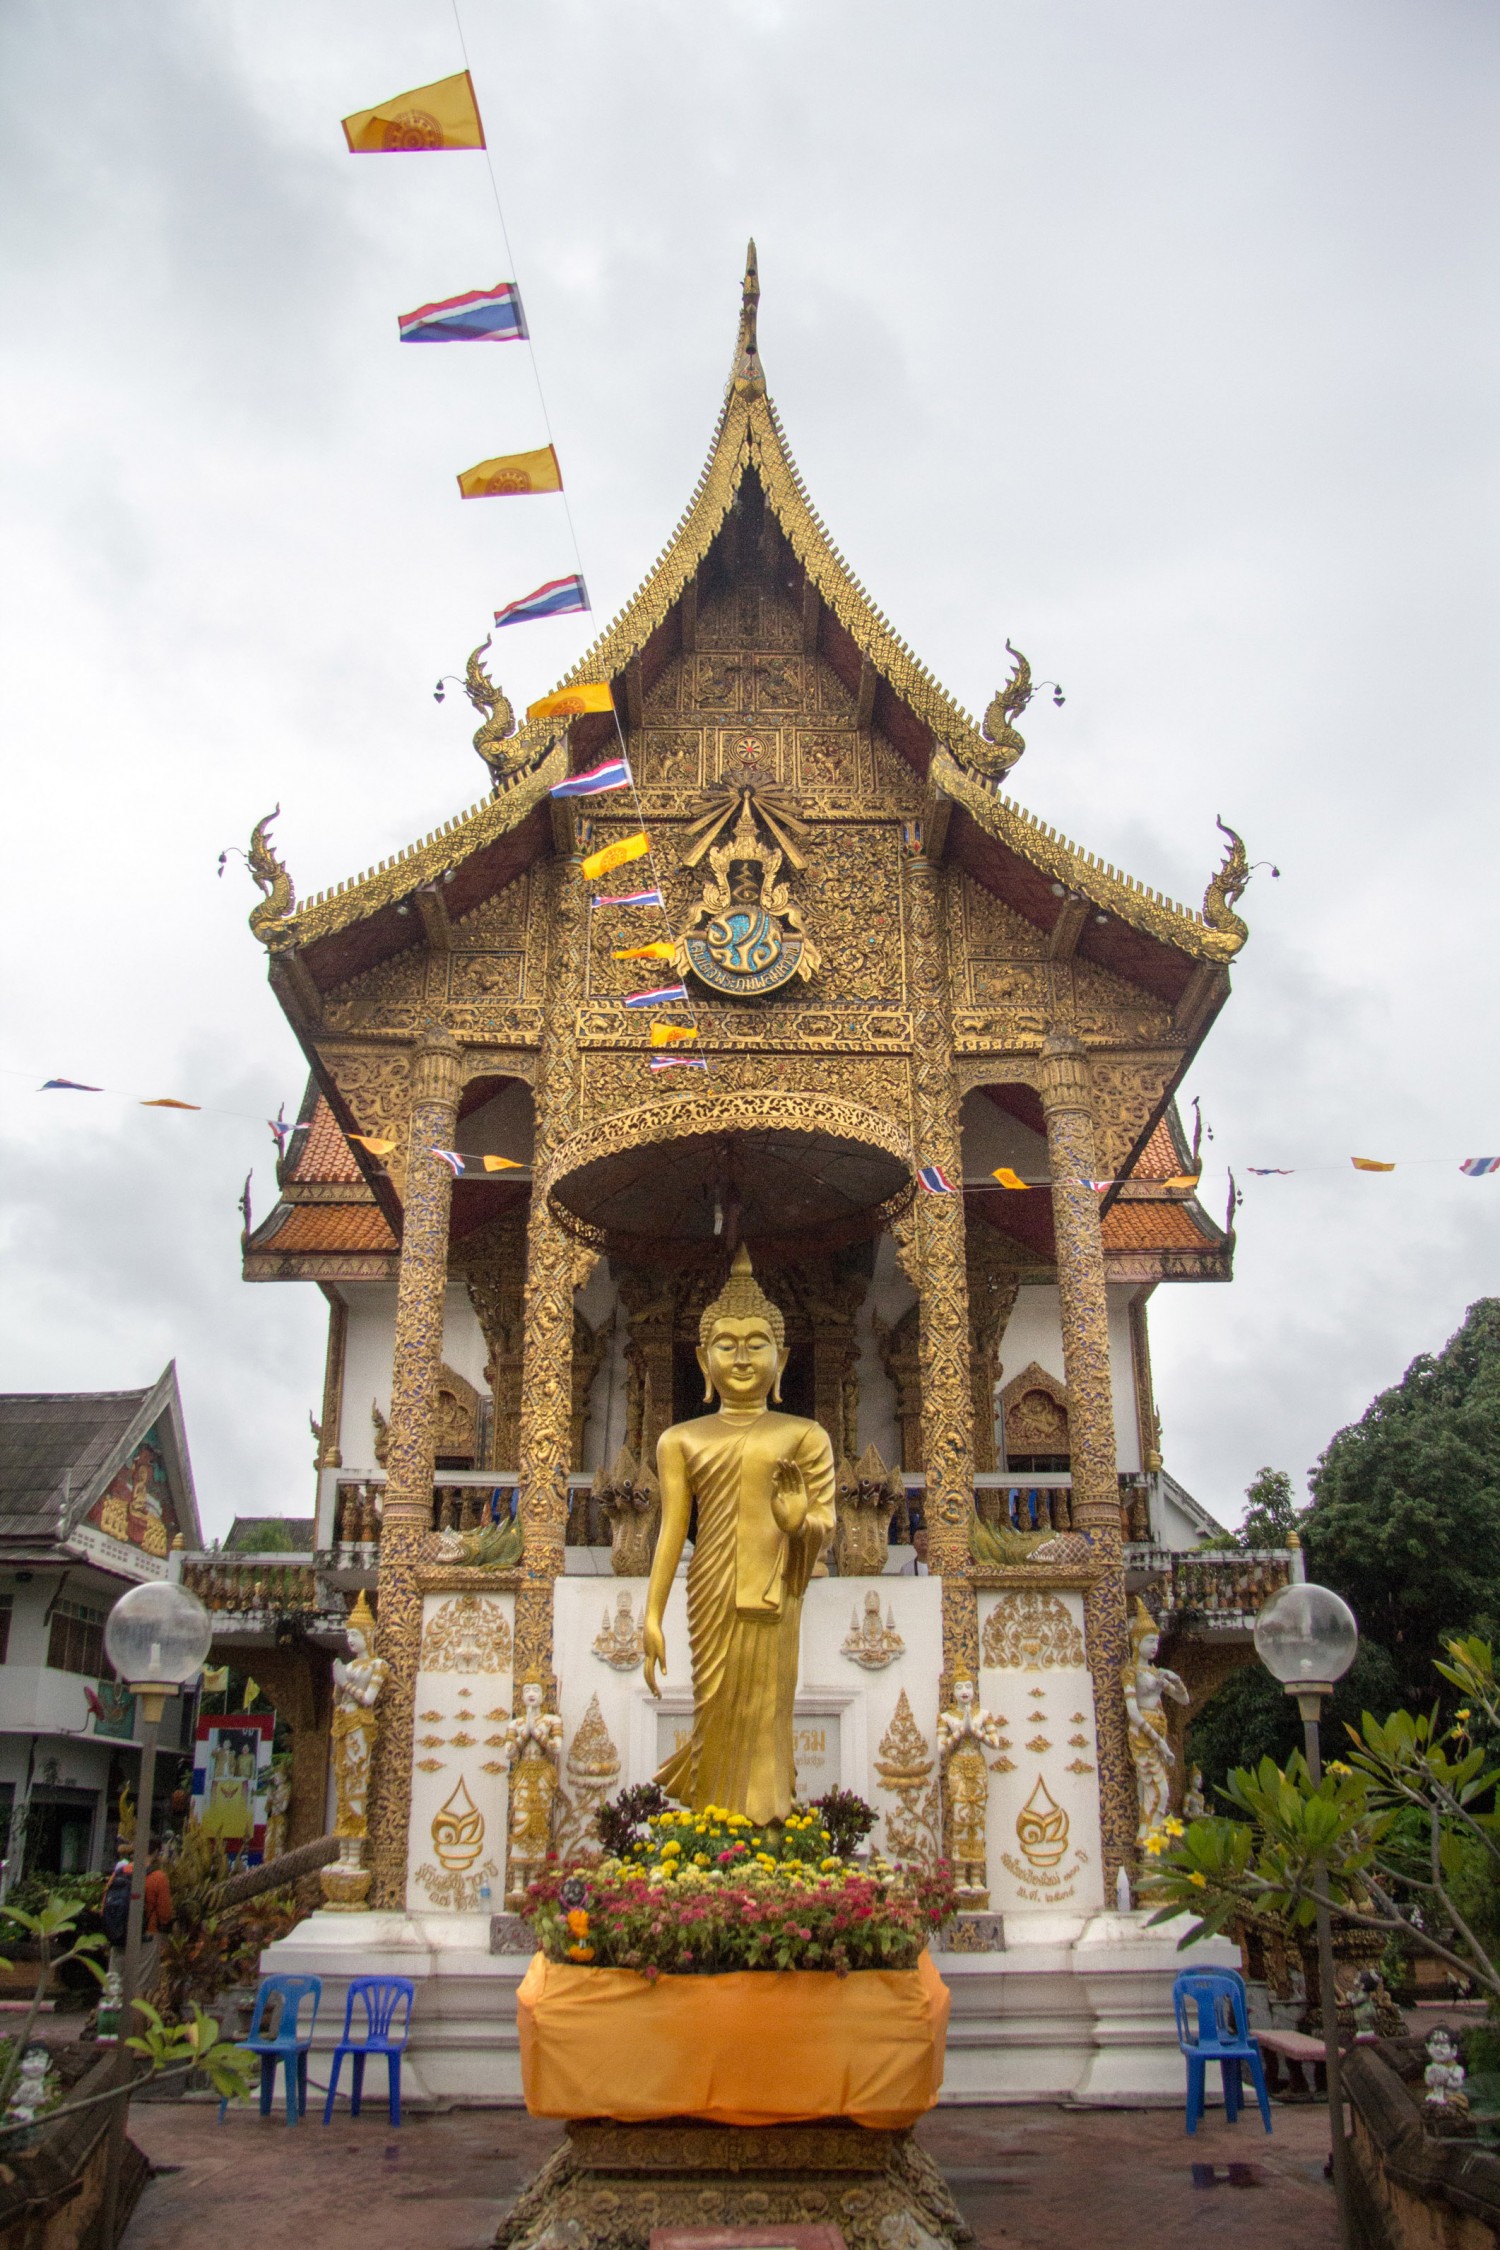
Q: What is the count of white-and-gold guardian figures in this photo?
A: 4